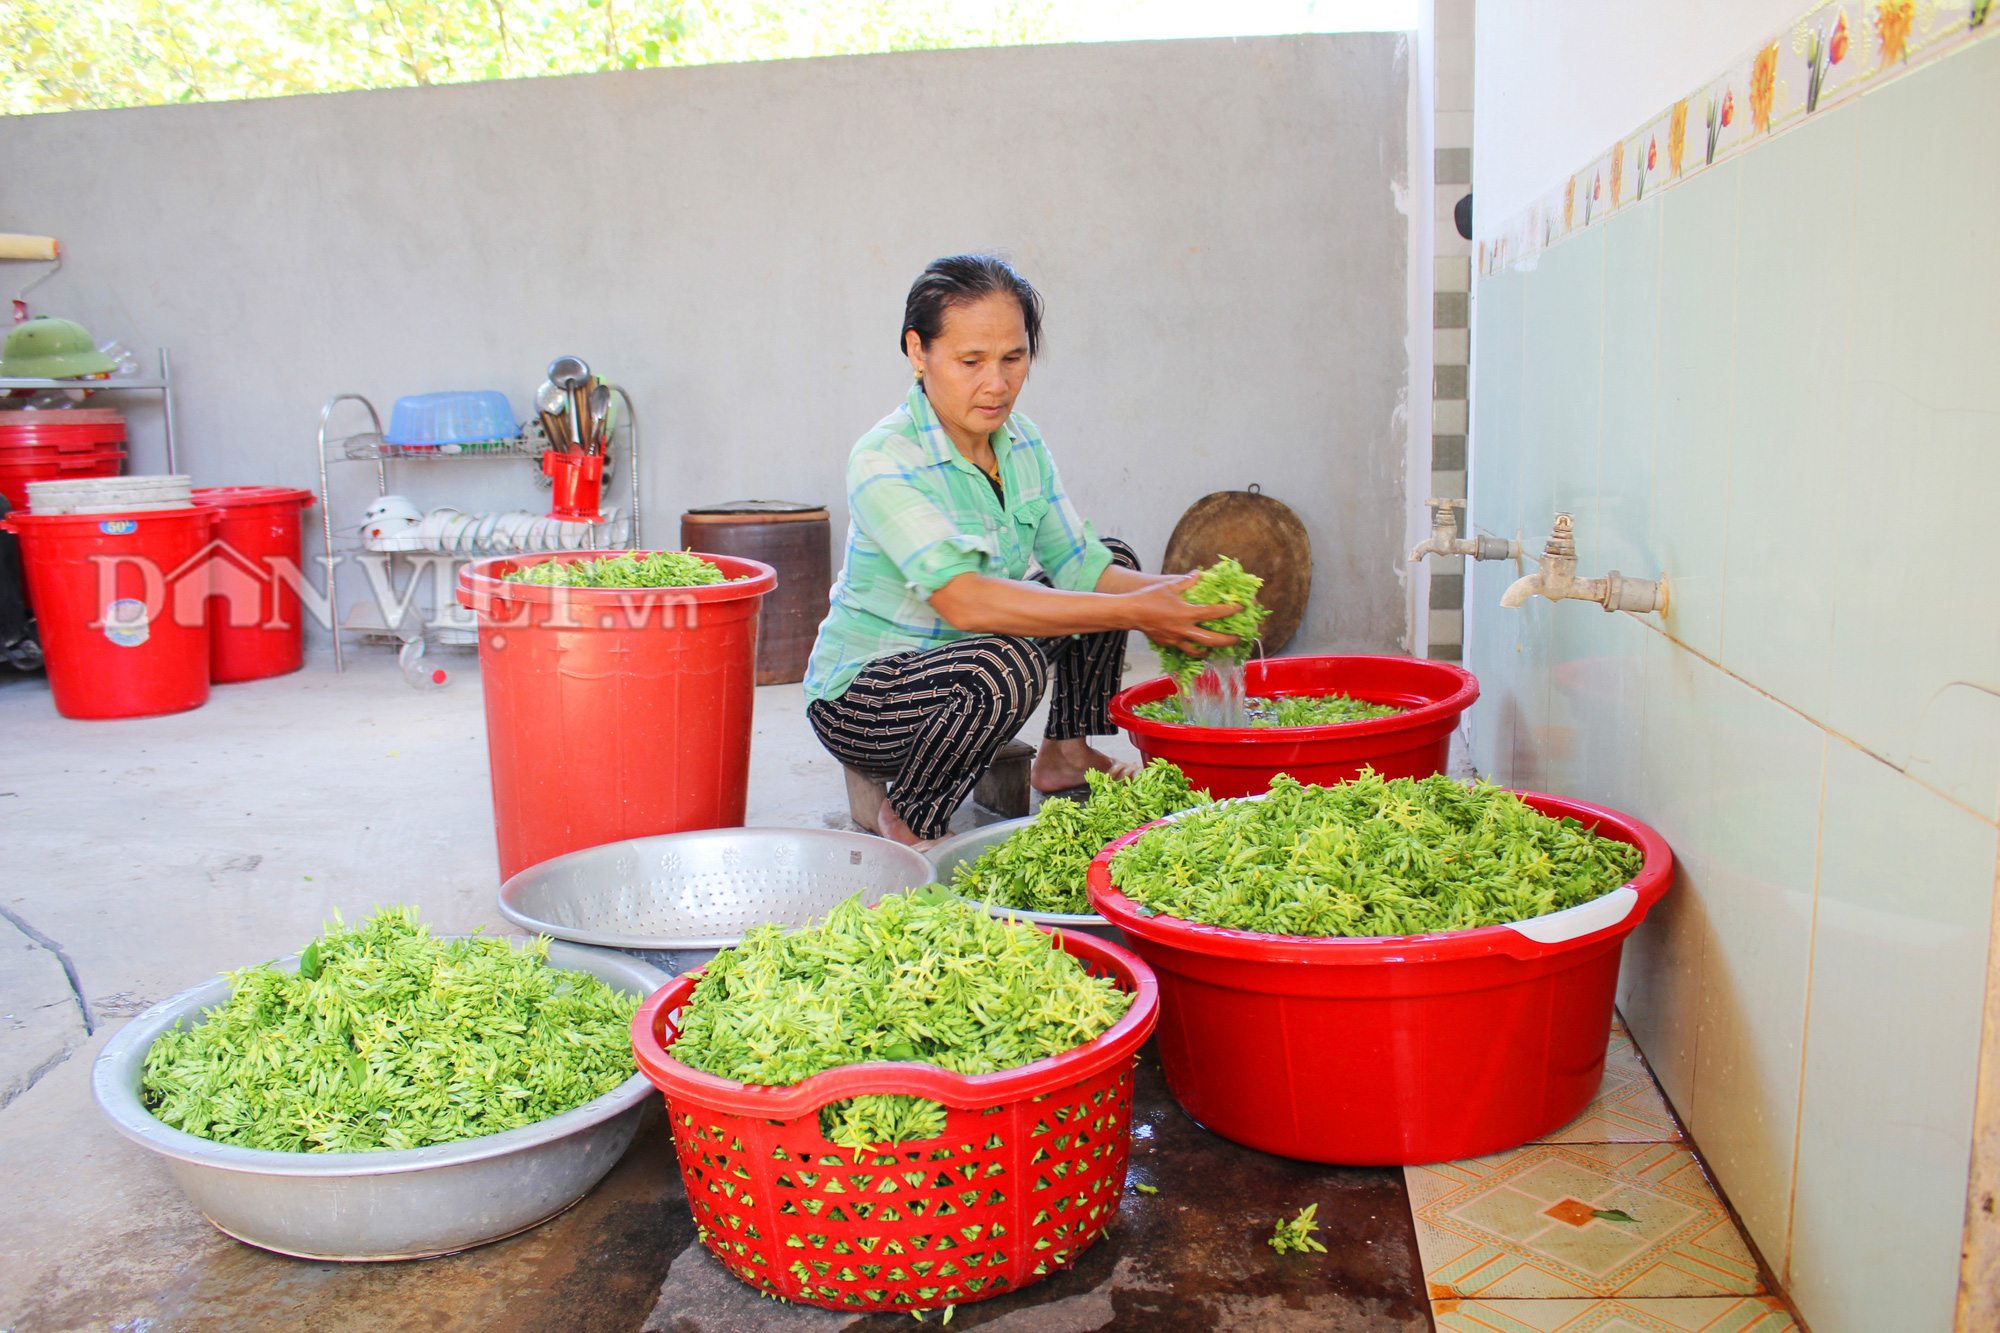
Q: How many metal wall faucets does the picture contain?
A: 2